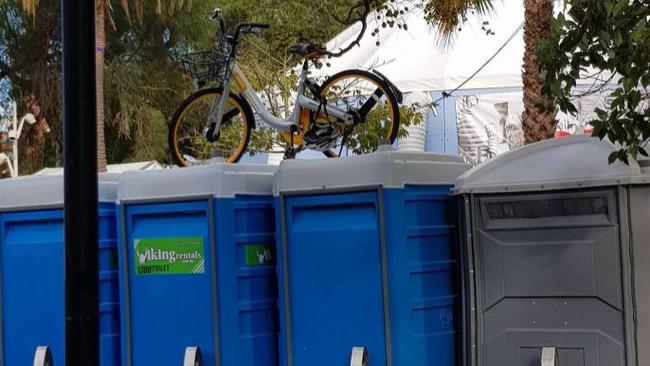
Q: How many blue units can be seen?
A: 3